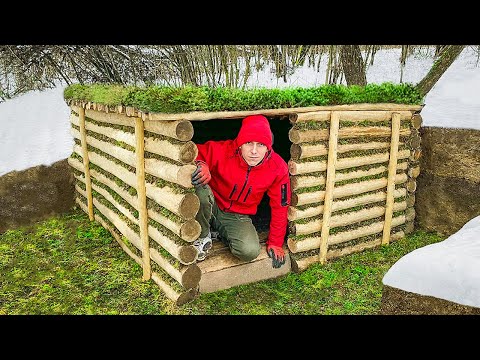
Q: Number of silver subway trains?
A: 0